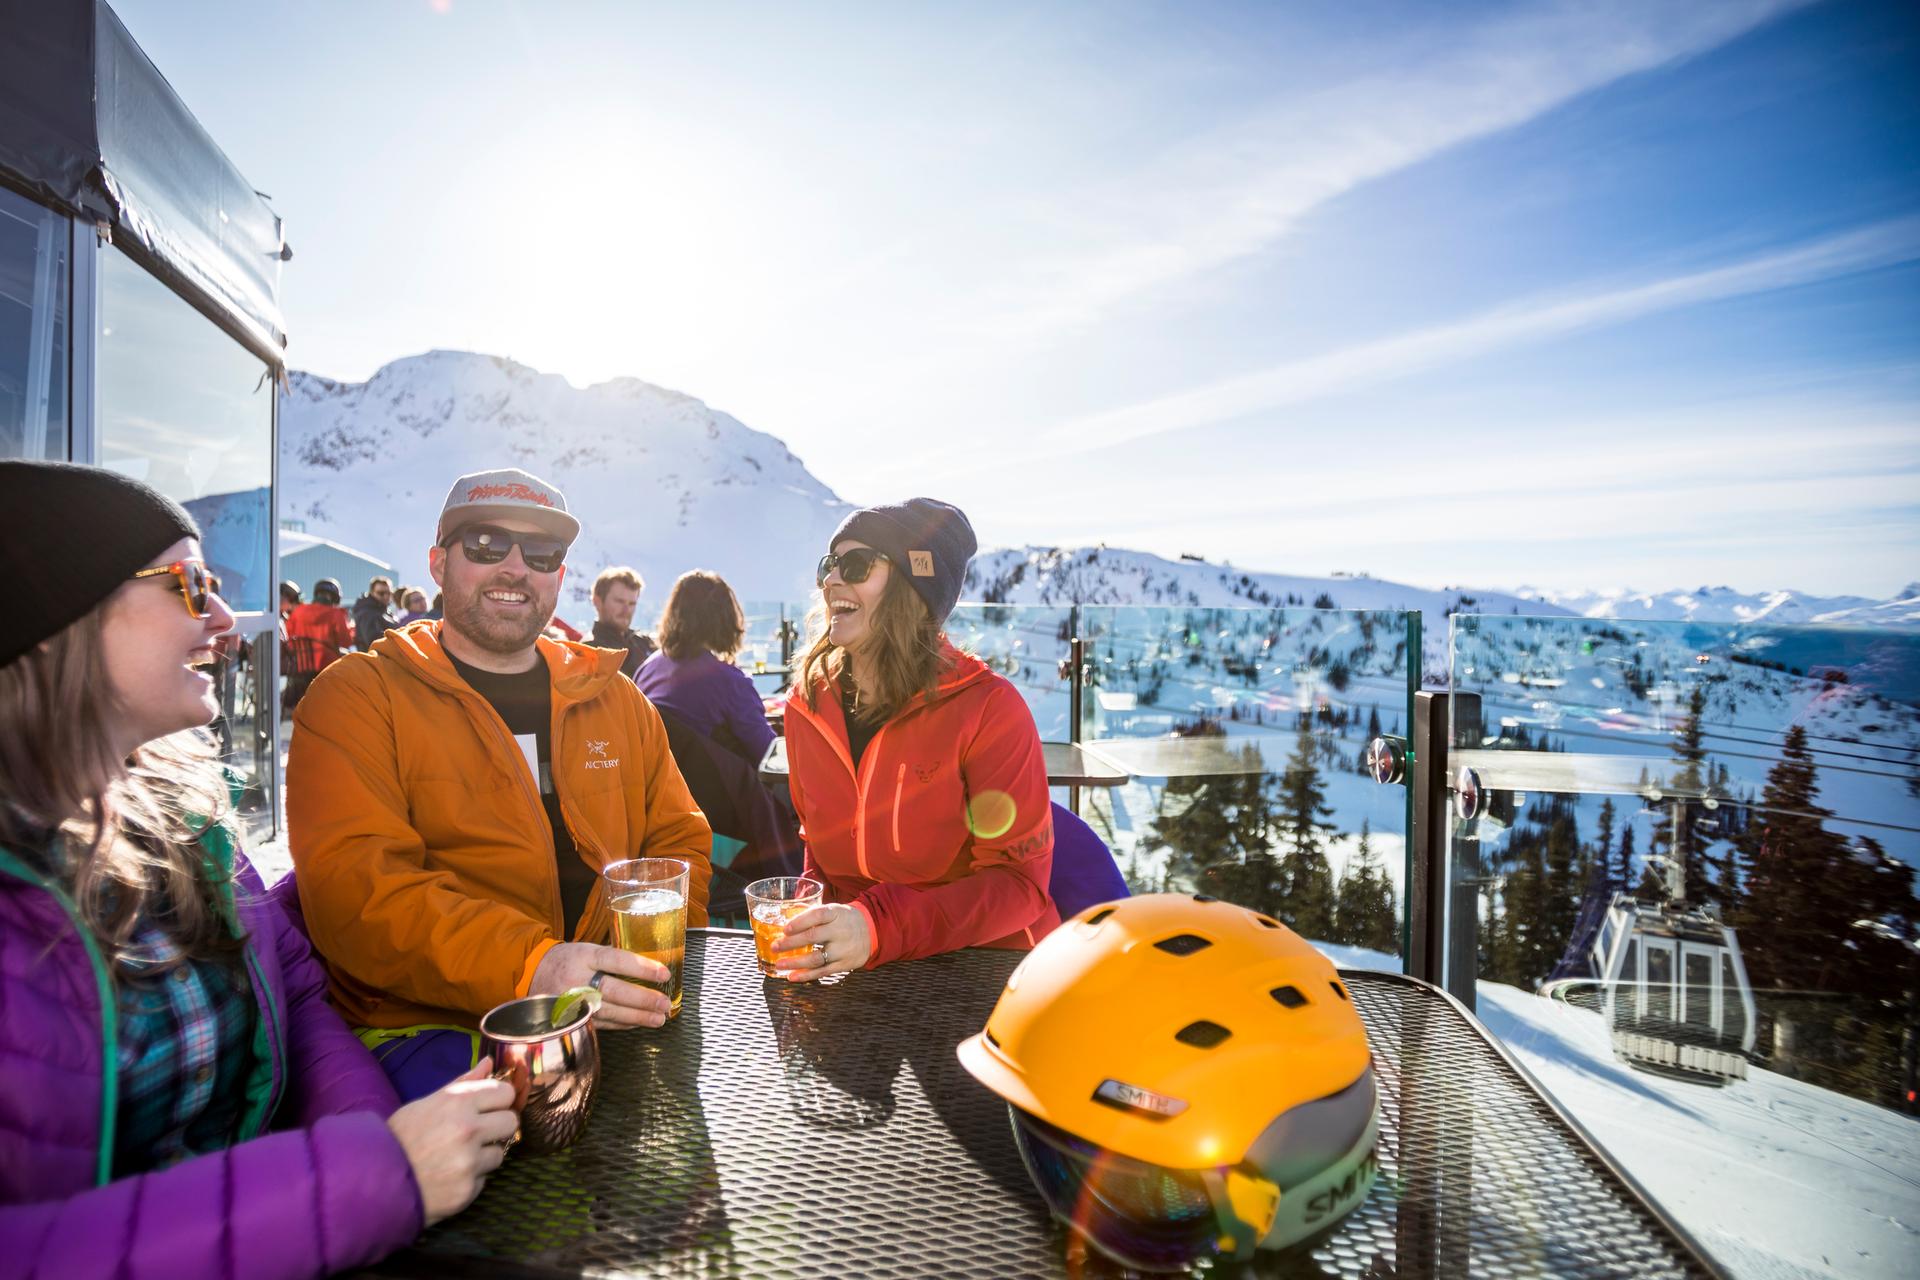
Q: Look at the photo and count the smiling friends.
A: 3